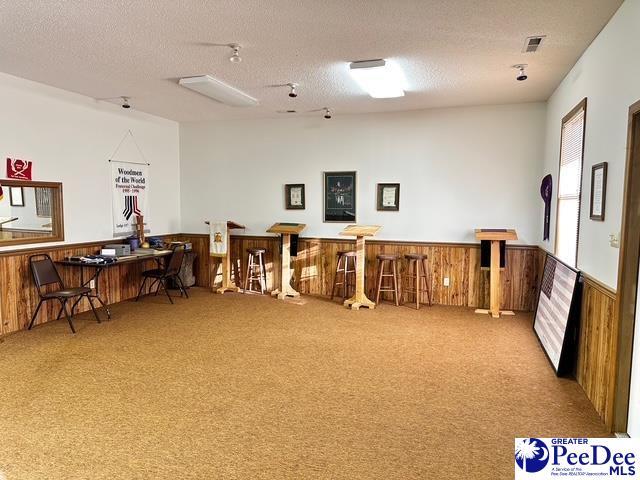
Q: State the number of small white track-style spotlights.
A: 5